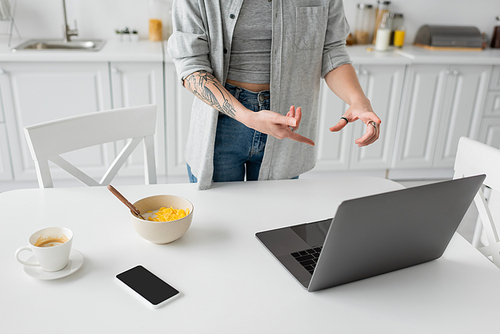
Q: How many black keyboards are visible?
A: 1